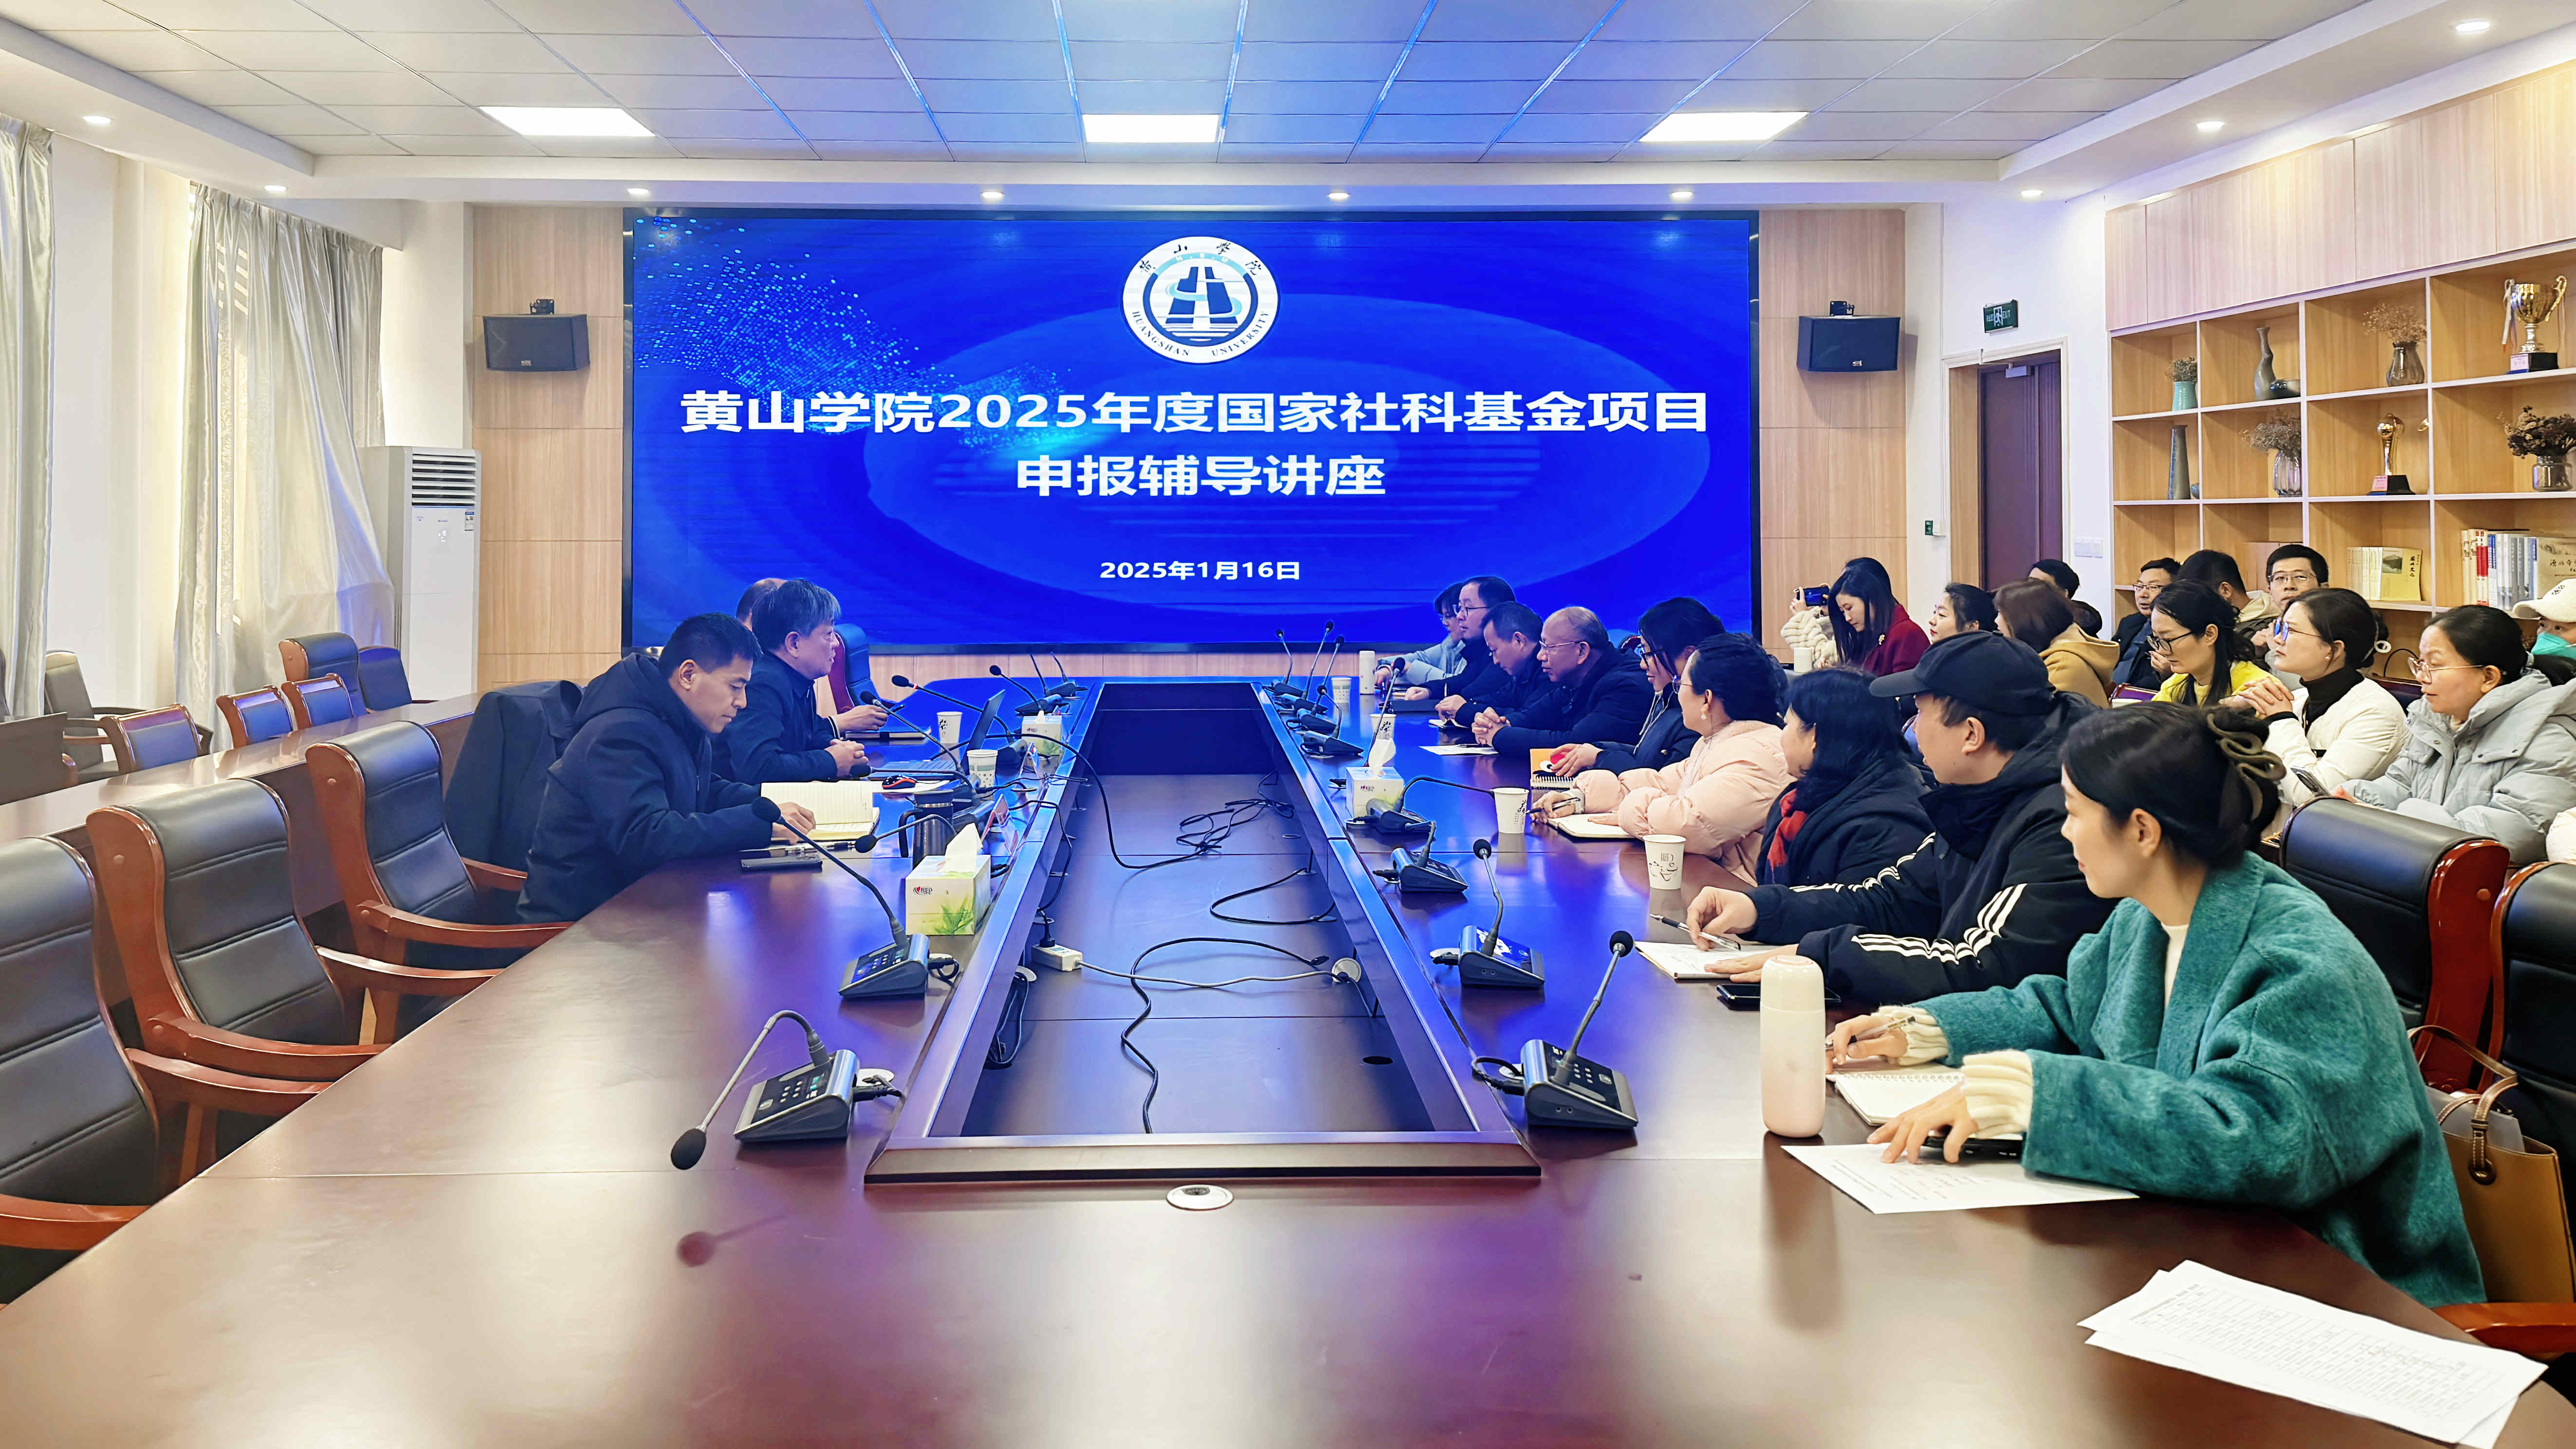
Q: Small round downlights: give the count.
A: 9